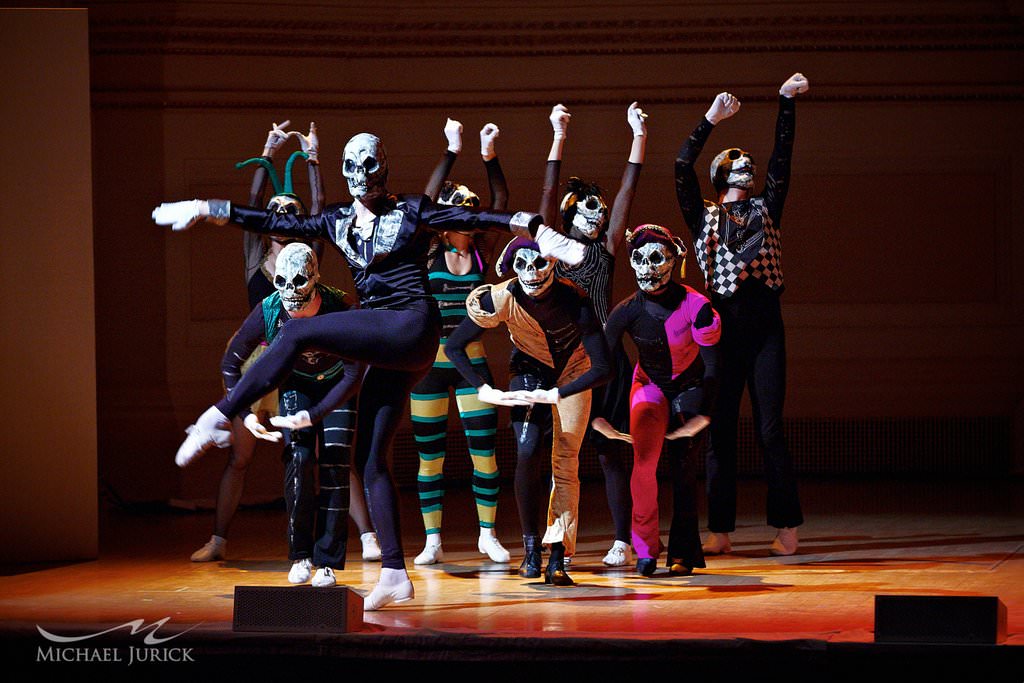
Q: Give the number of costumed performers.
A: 8